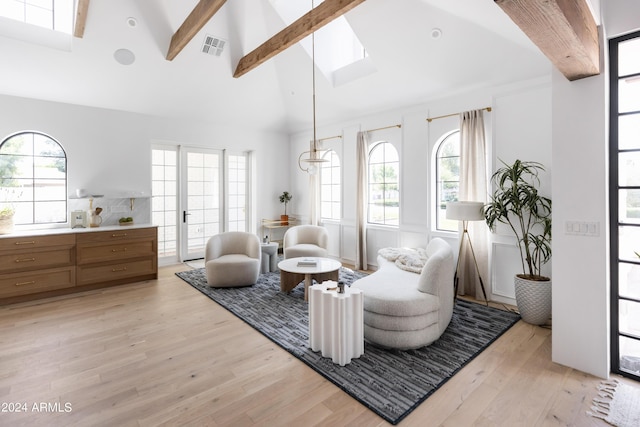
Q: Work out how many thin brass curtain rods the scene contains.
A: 3